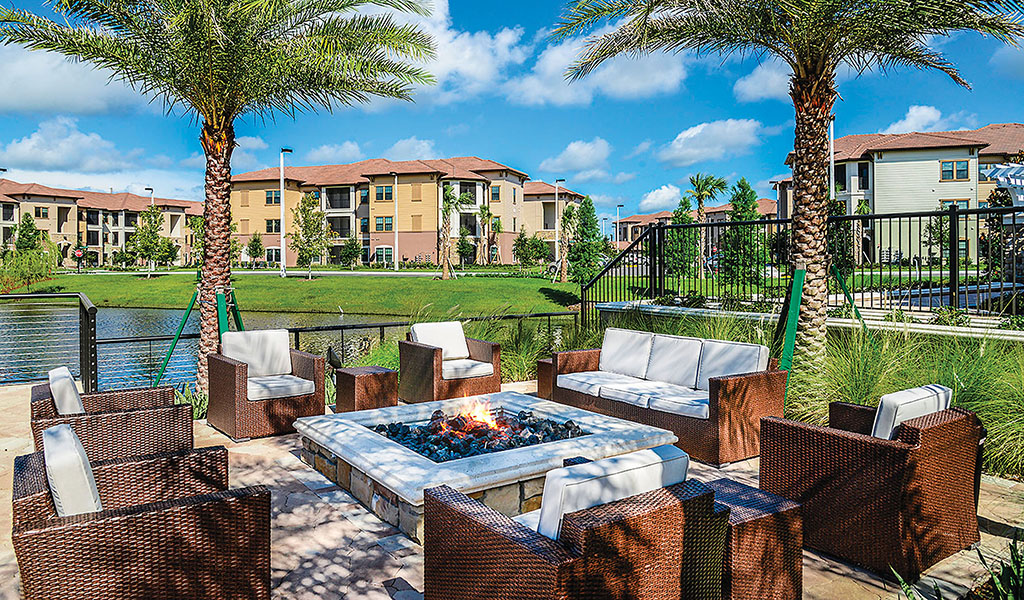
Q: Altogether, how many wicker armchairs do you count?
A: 6